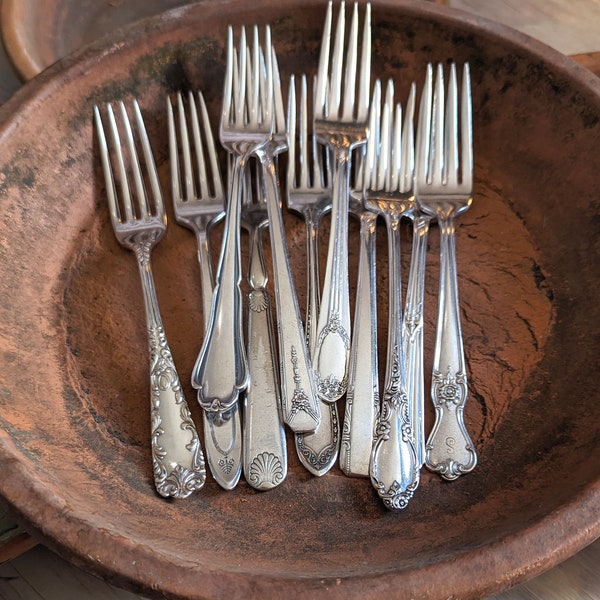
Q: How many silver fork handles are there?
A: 11